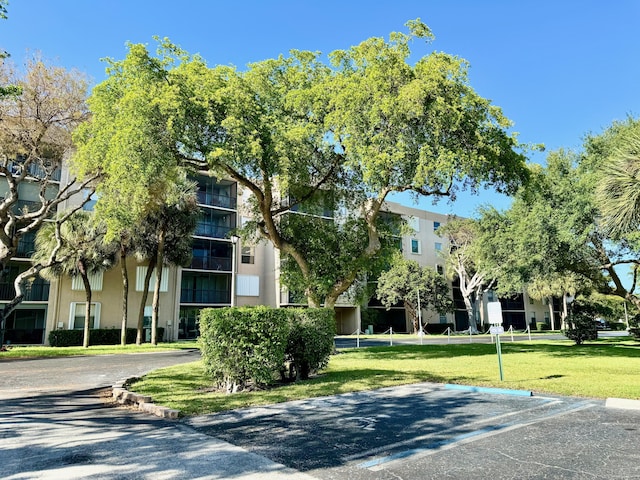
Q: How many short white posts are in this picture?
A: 8